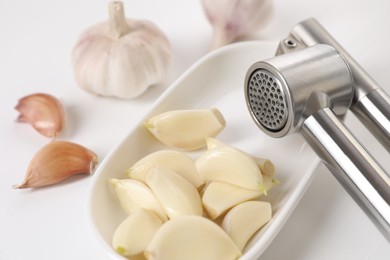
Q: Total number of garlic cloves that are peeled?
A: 10